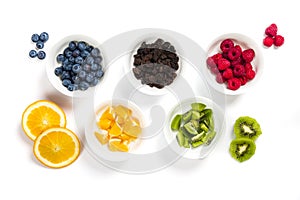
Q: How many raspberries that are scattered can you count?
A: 3